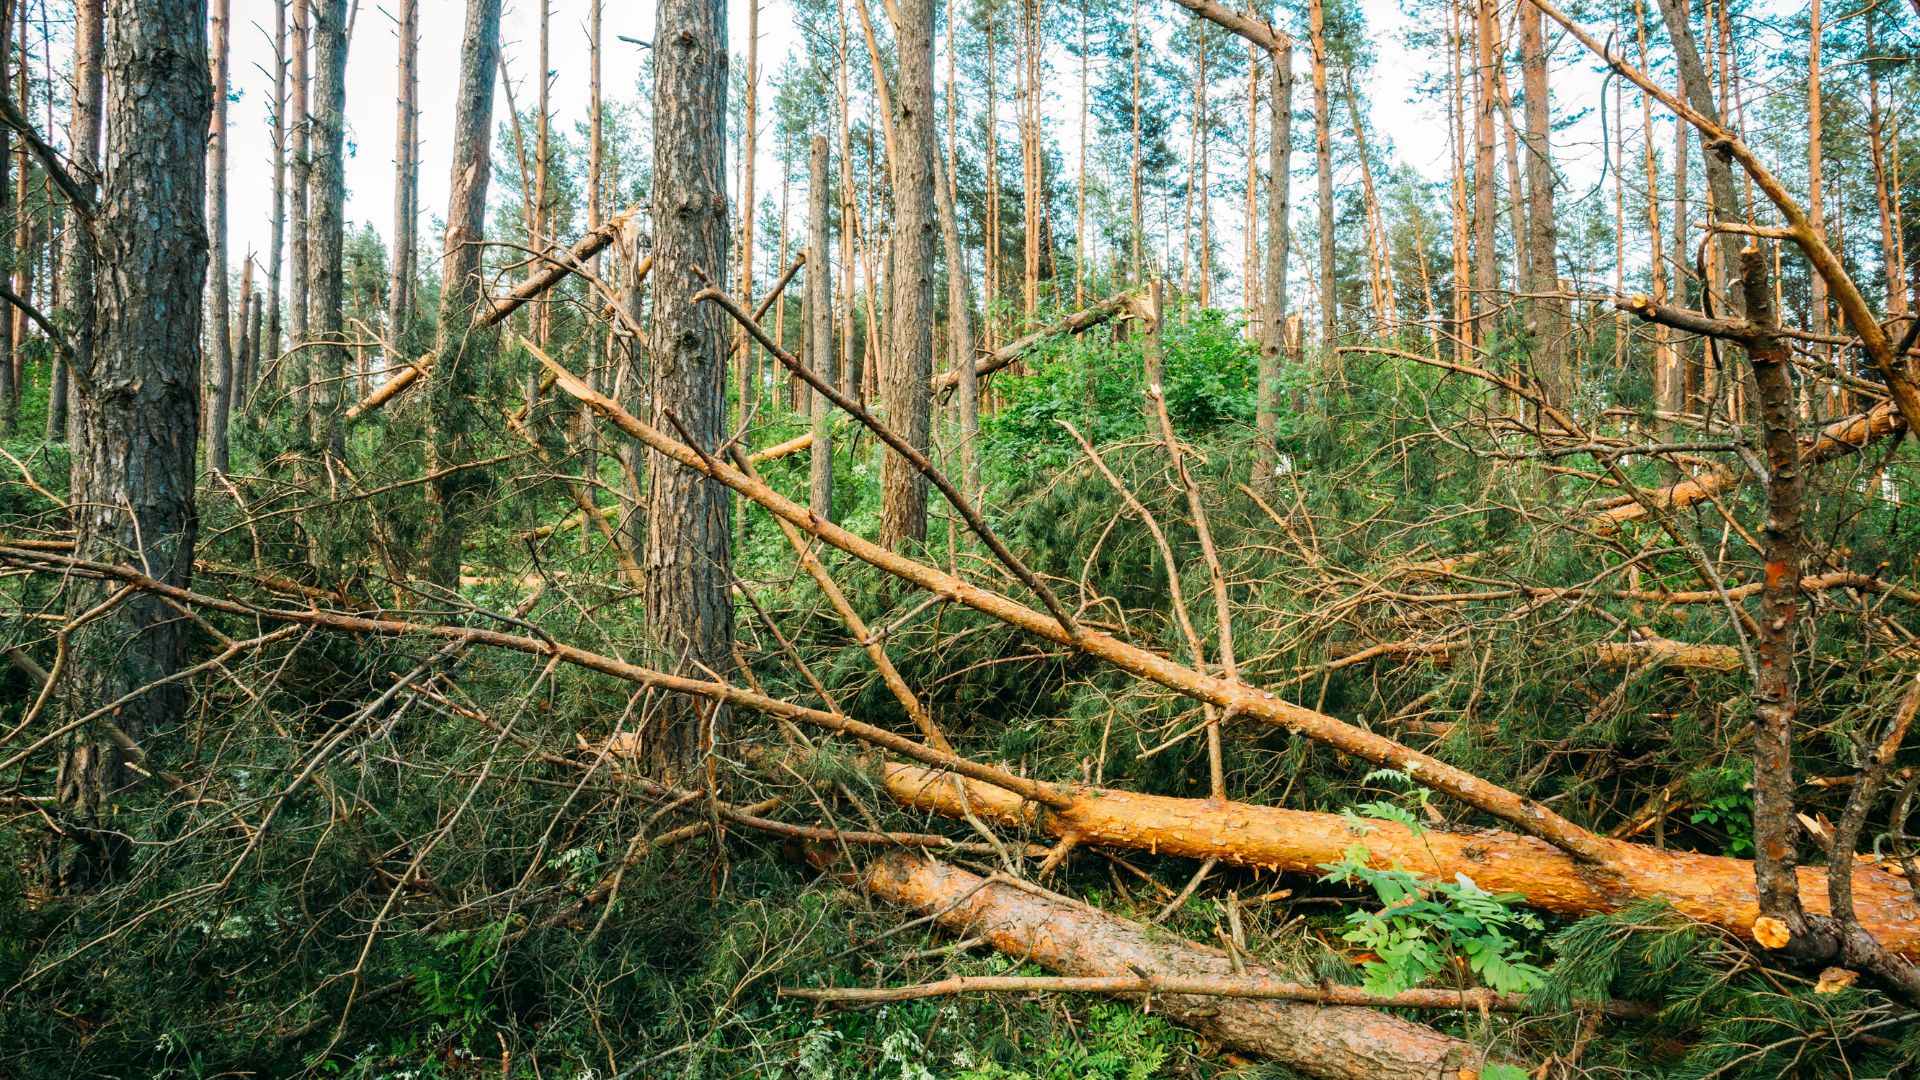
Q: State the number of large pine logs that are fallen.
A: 2